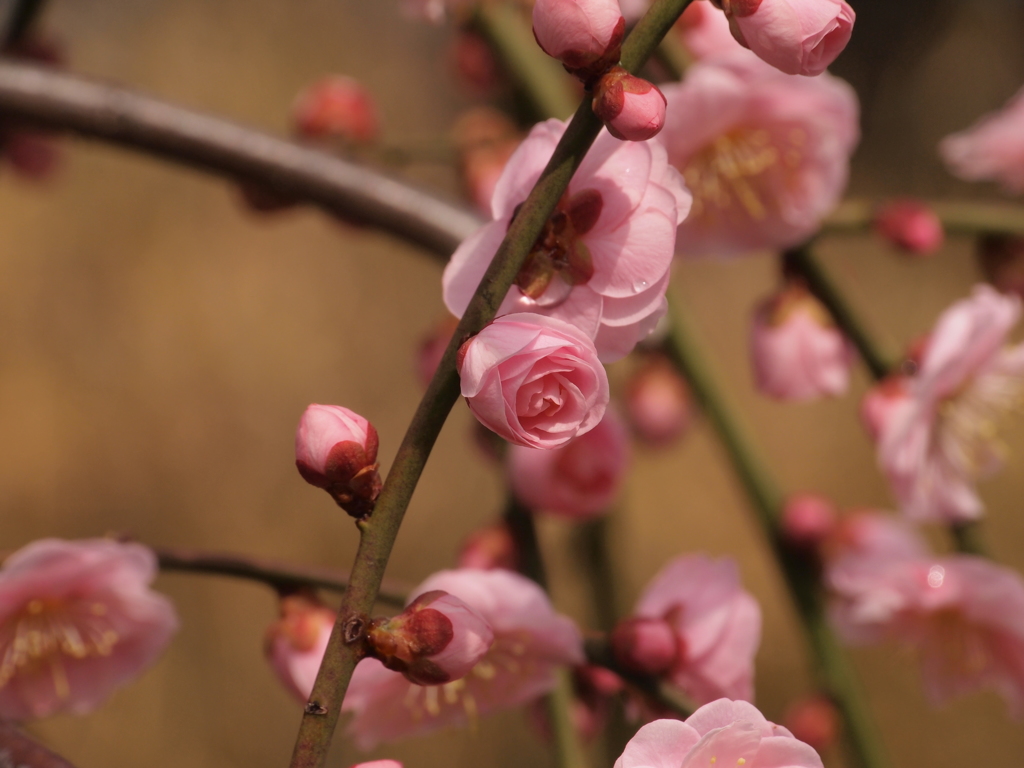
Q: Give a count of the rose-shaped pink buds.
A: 1